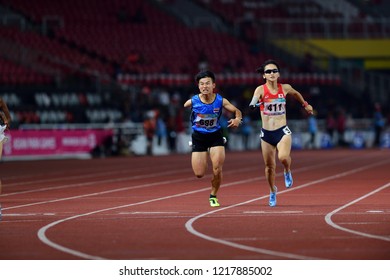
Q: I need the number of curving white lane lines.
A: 3